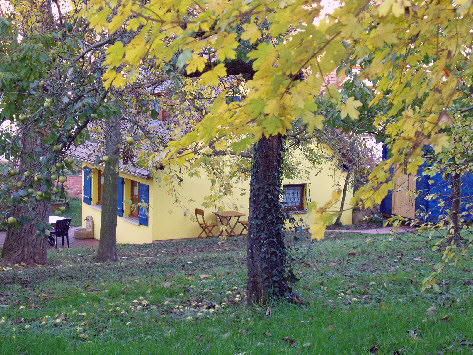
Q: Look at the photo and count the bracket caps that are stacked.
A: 0